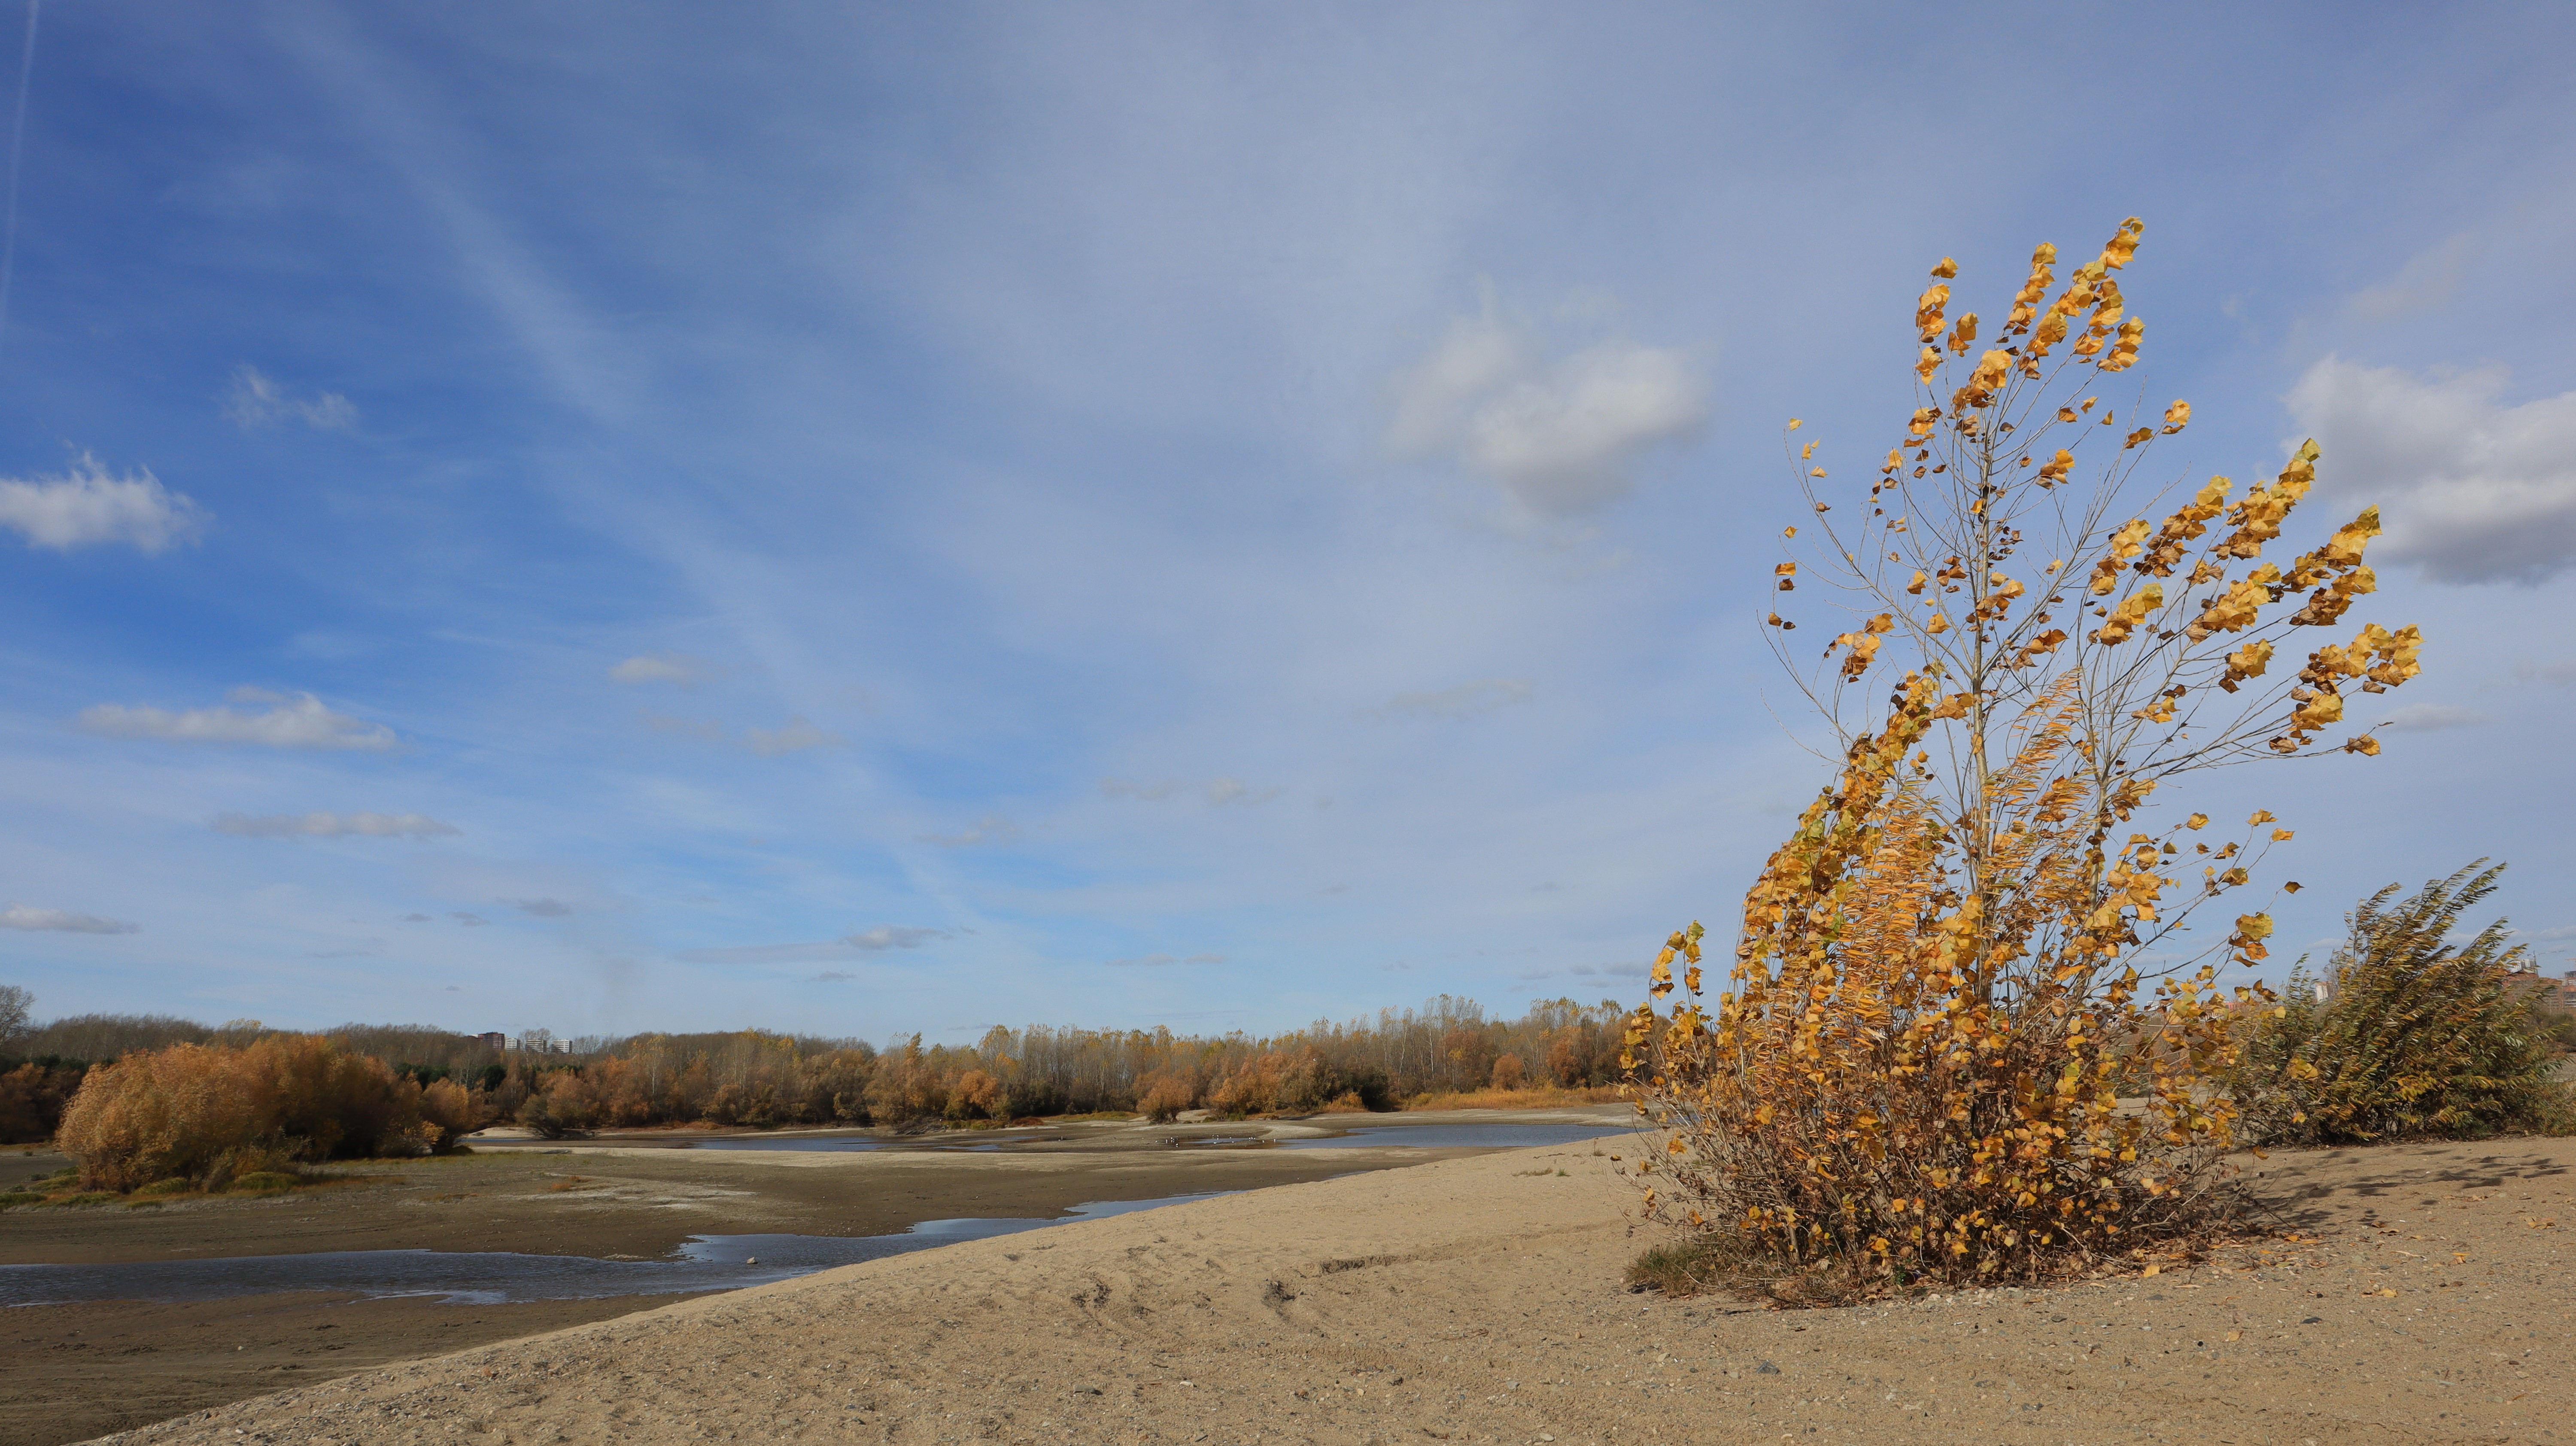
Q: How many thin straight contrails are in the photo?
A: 1